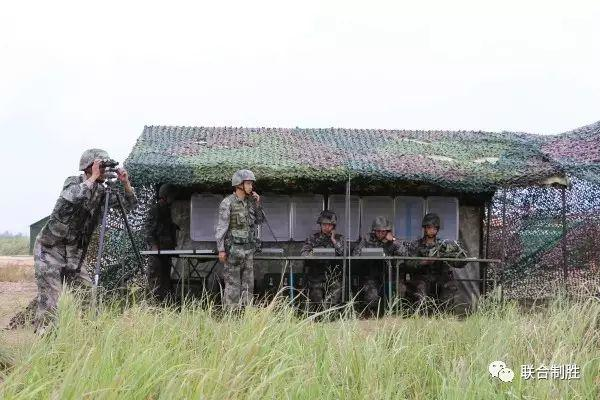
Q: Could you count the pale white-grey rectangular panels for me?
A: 7